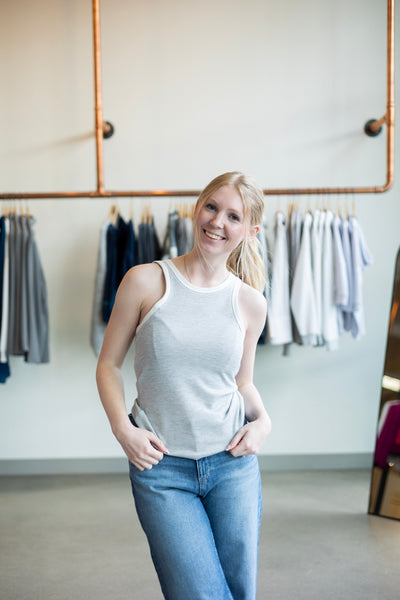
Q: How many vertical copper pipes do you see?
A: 2